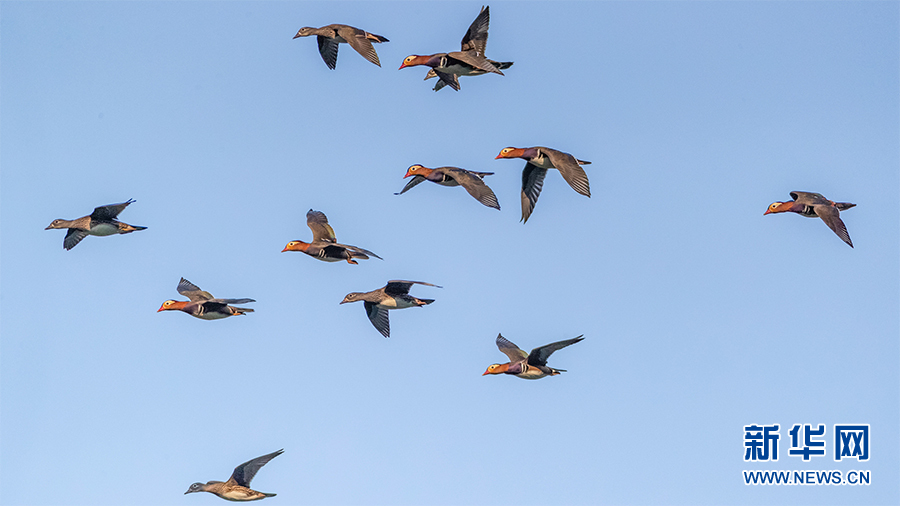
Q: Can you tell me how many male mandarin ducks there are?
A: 7